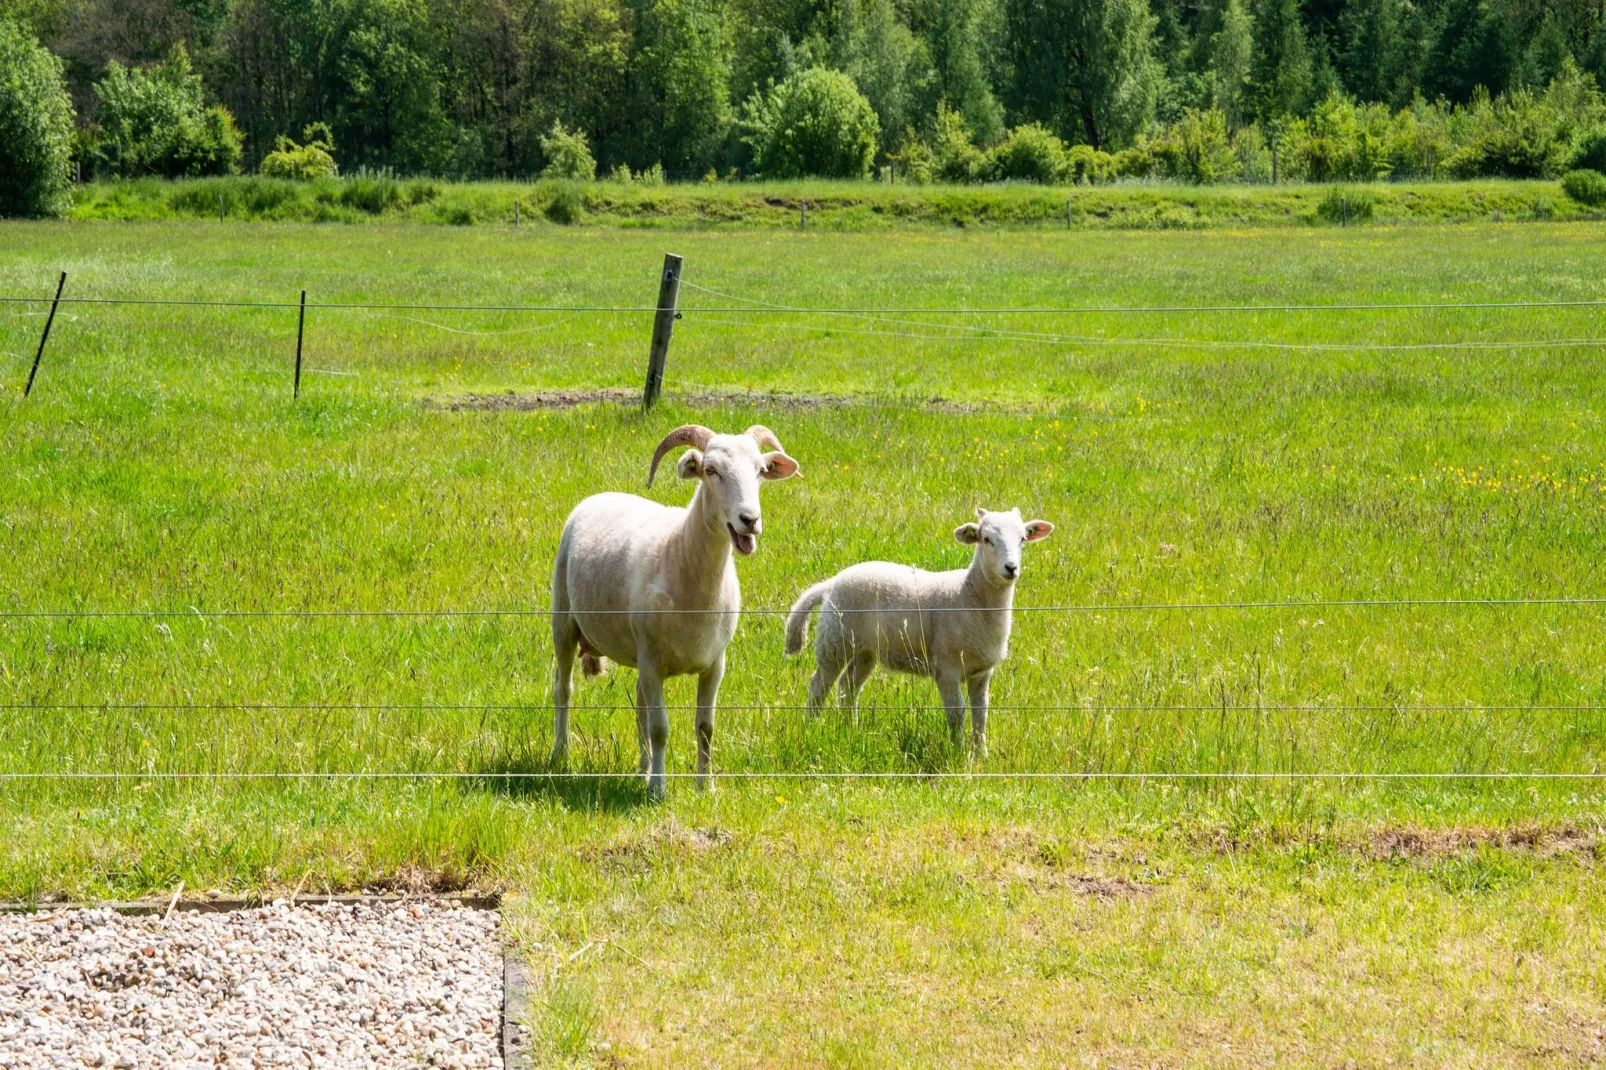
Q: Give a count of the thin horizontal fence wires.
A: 4